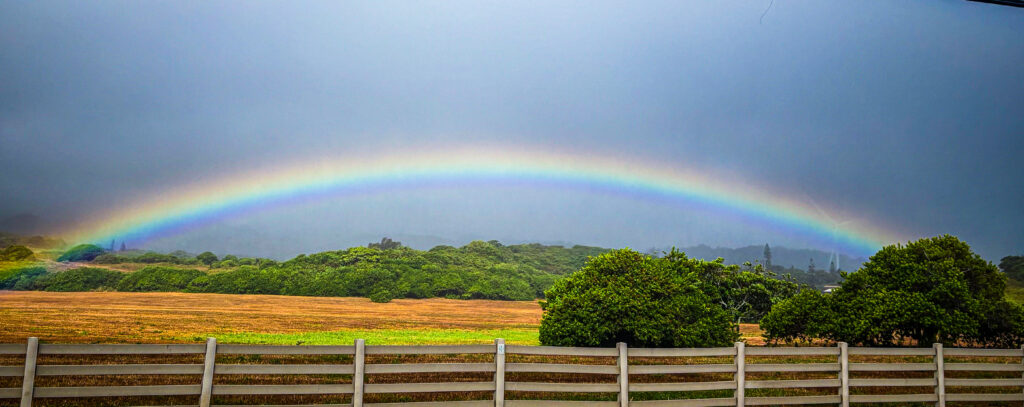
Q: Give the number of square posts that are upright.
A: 8